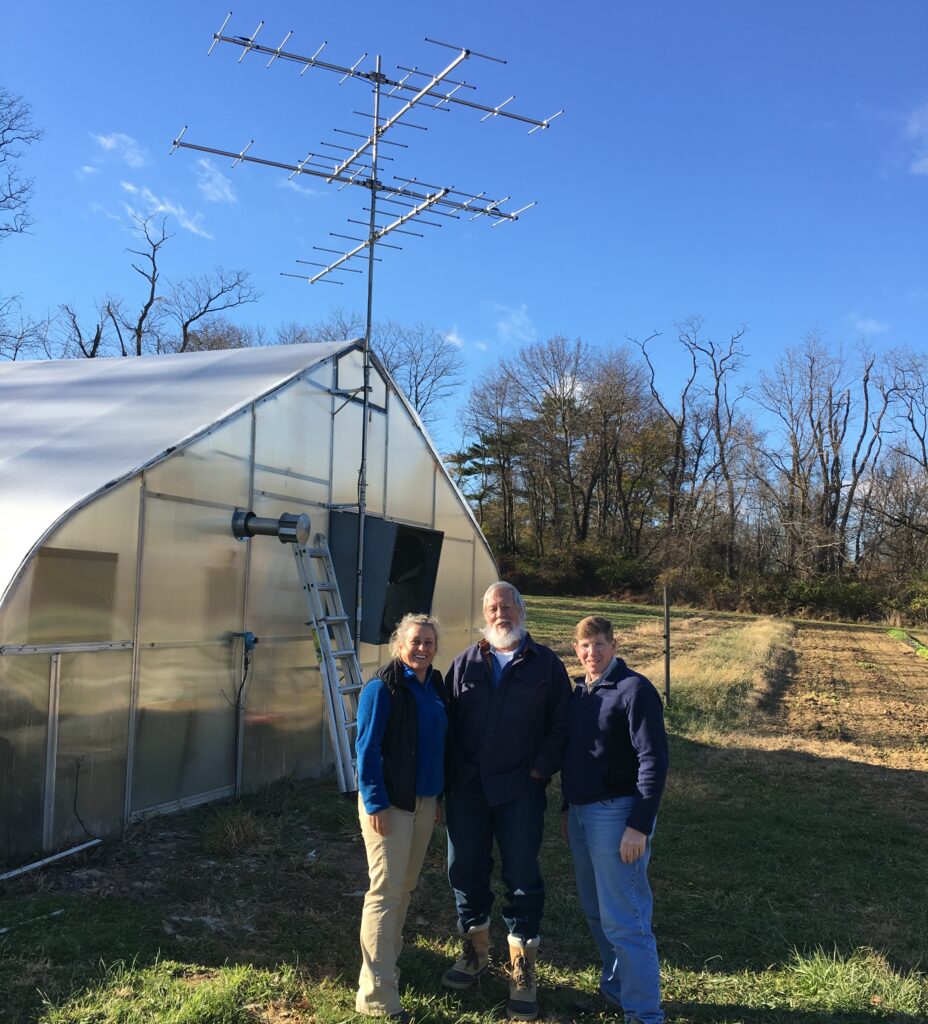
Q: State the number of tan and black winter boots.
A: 2